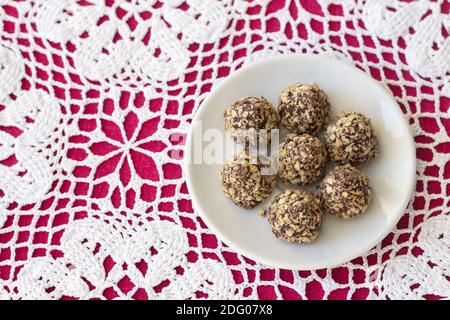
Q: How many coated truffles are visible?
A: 7